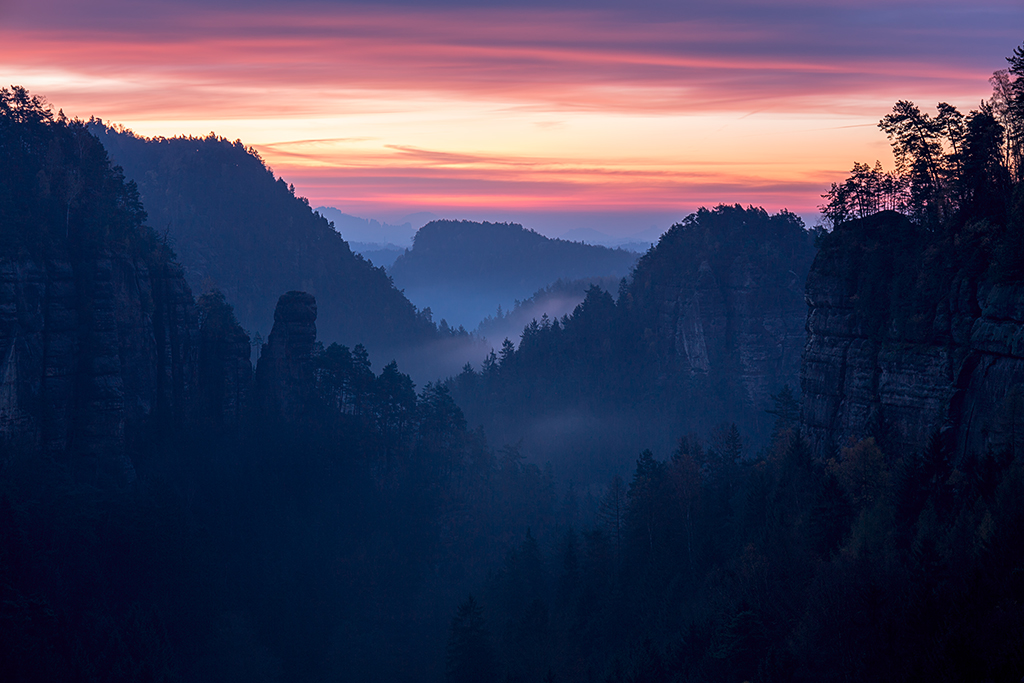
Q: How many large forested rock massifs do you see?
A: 5